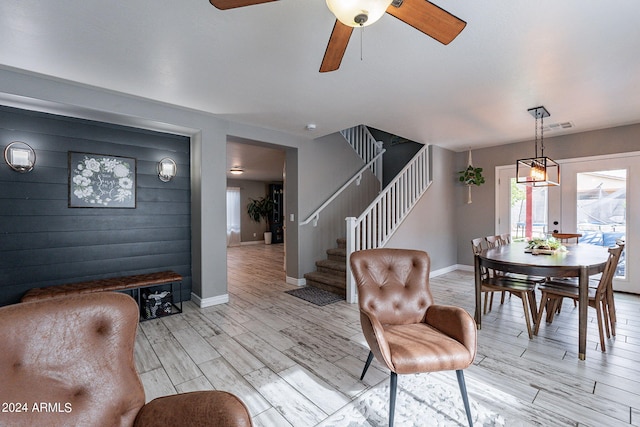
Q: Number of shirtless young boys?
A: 0